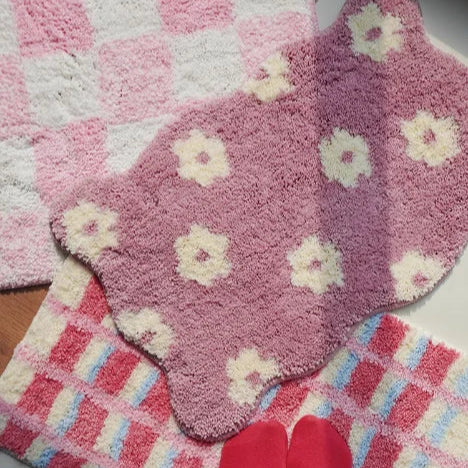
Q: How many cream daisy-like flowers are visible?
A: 11